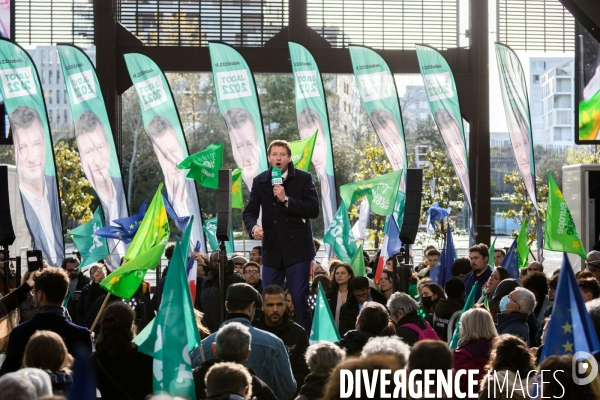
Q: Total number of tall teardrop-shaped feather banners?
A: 8